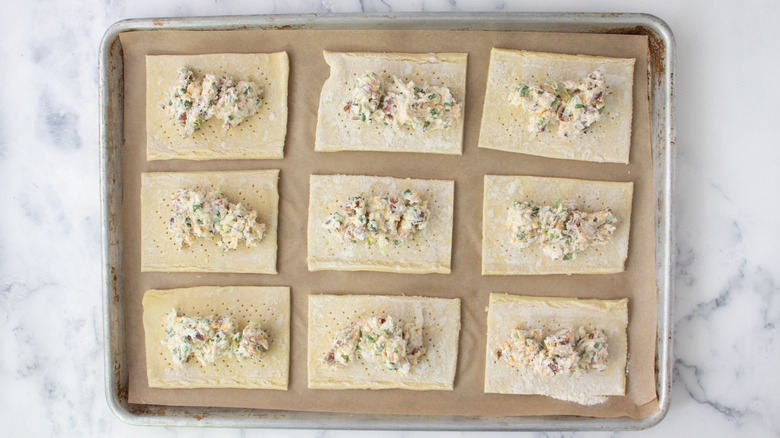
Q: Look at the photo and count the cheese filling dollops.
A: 9